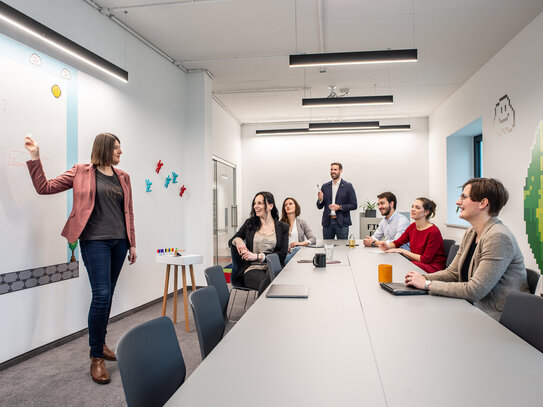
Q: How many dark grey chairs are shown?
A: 9